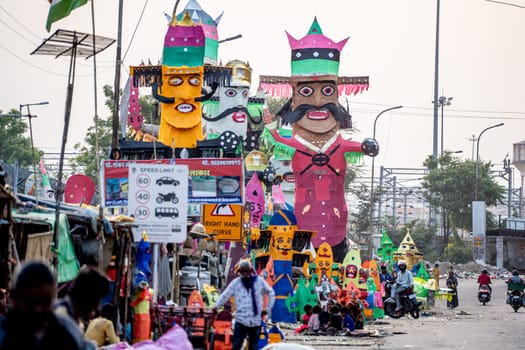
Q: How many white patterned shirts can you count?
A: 1